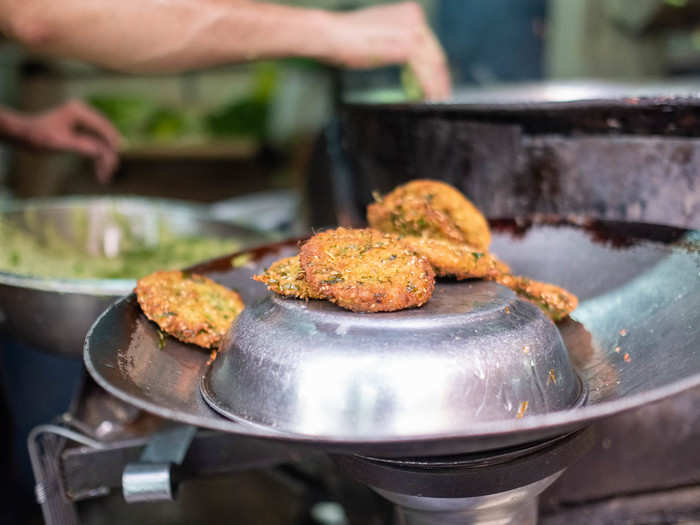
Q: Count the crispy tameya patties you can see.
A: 6